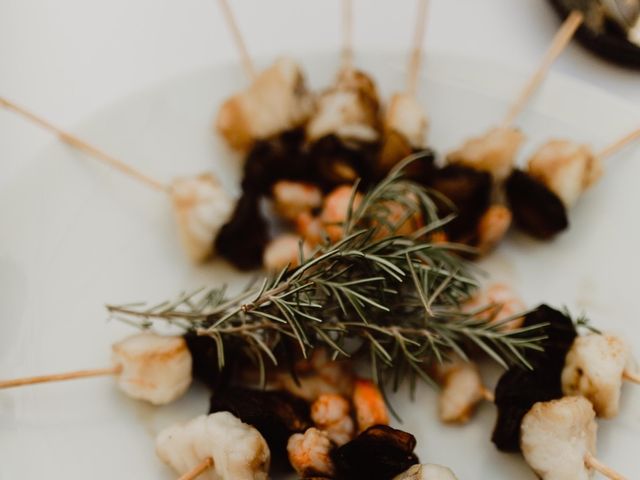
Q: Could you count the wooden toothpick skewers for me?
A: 10